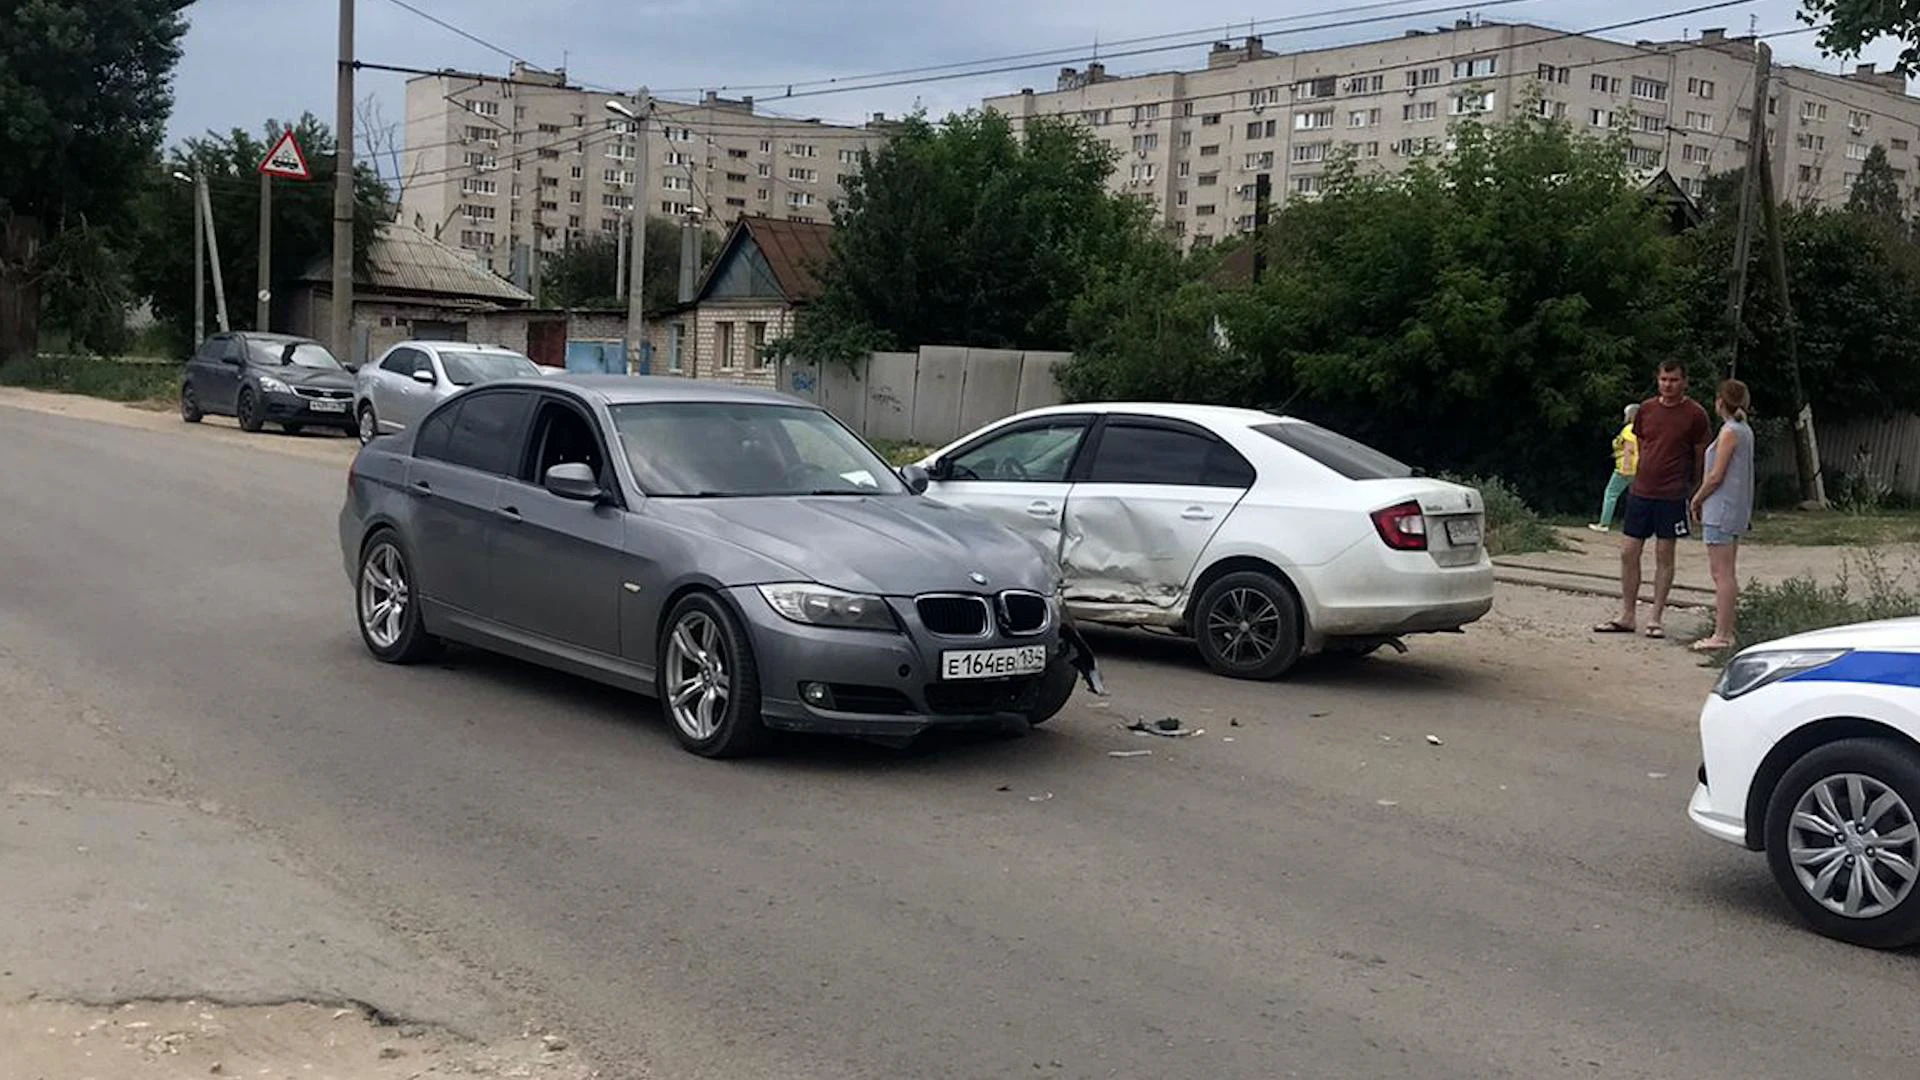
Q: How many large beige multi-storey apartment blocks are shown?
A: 2